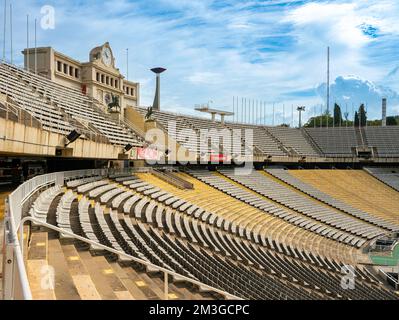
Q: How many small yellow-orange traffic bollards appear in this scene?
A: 0